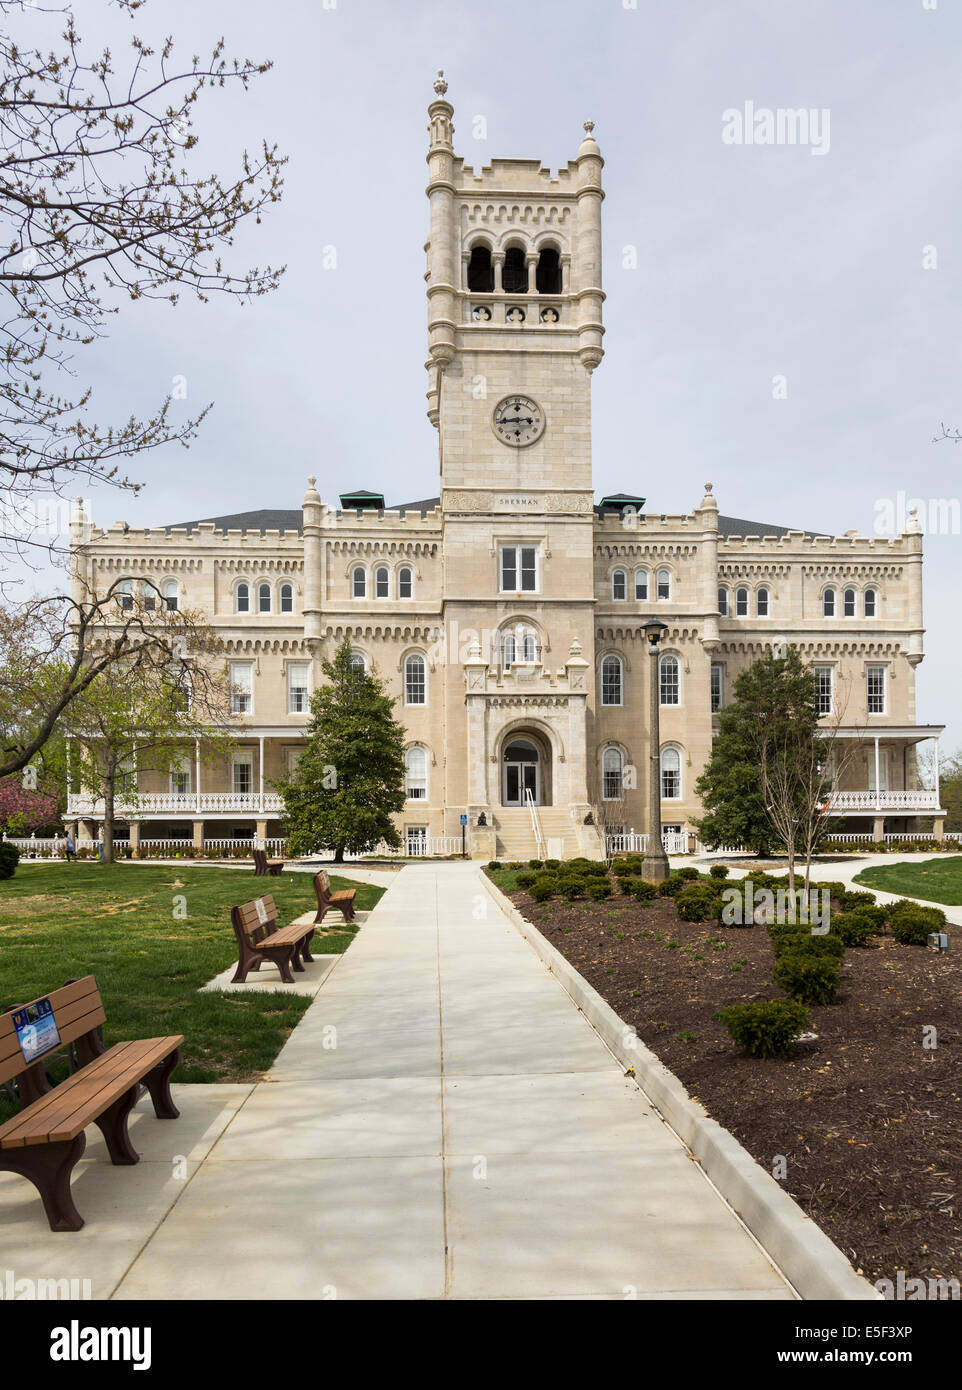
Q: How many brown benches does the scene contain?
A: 4